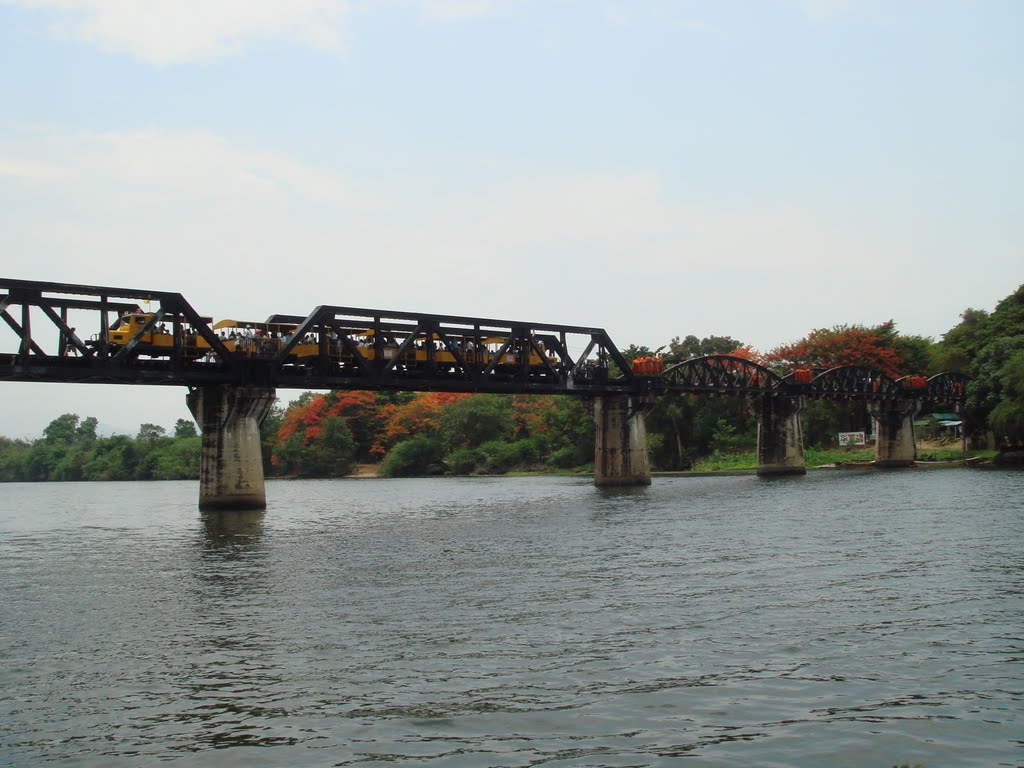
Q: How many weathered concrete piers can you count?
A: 4